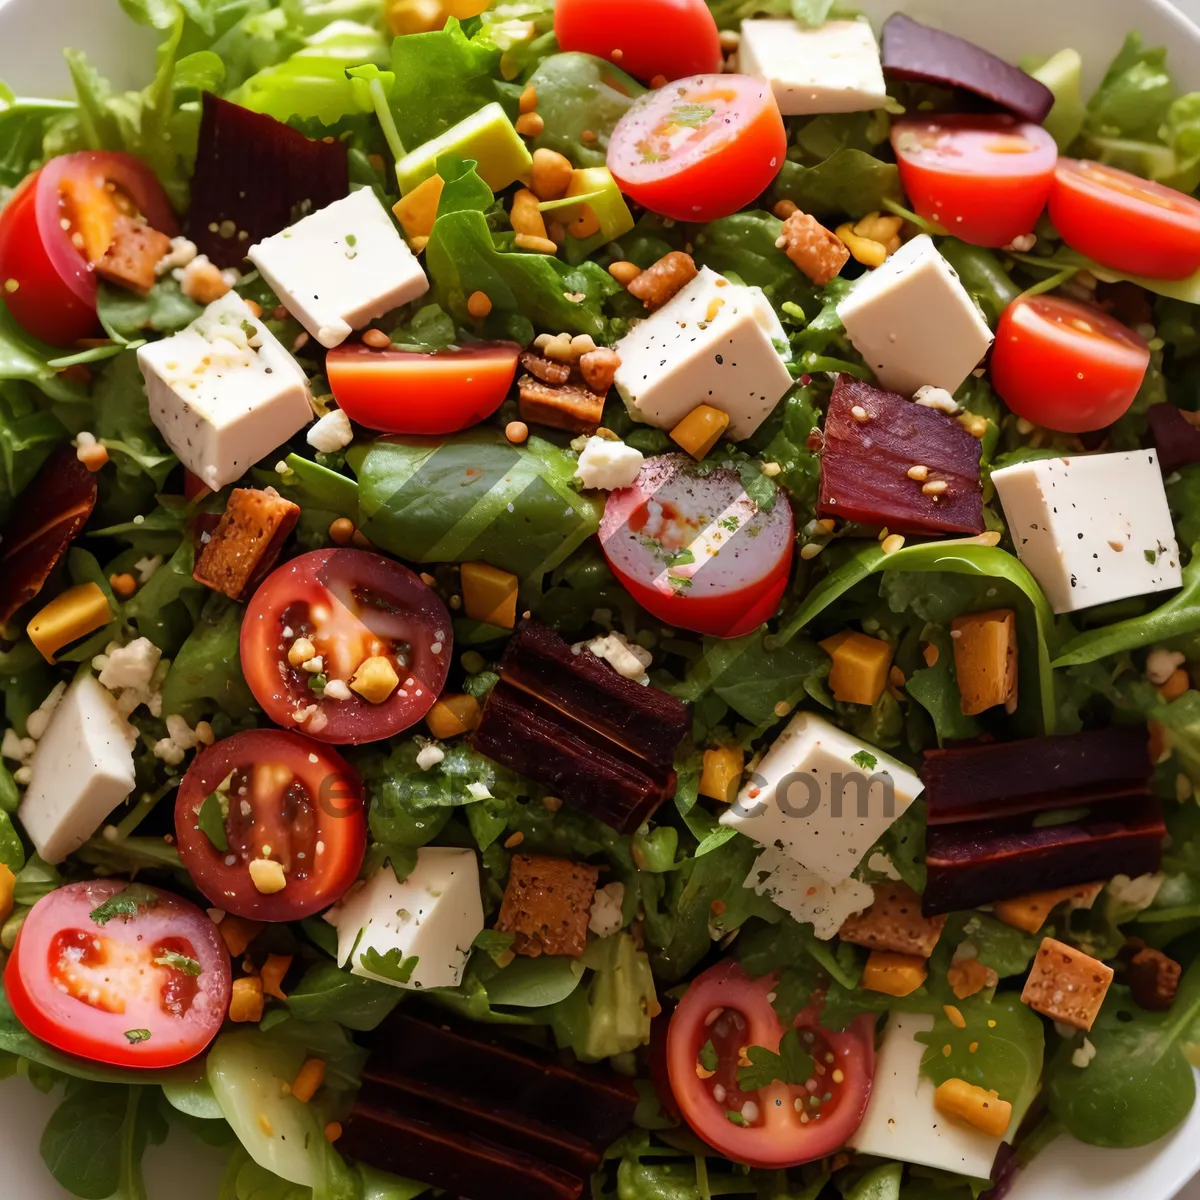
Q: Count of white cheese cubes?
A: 10